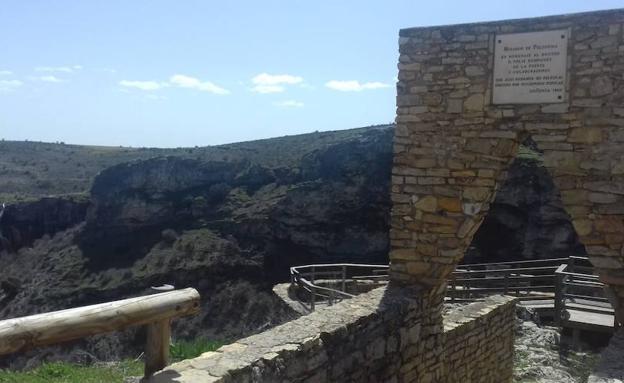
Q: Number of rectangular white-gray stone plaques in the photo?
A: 1